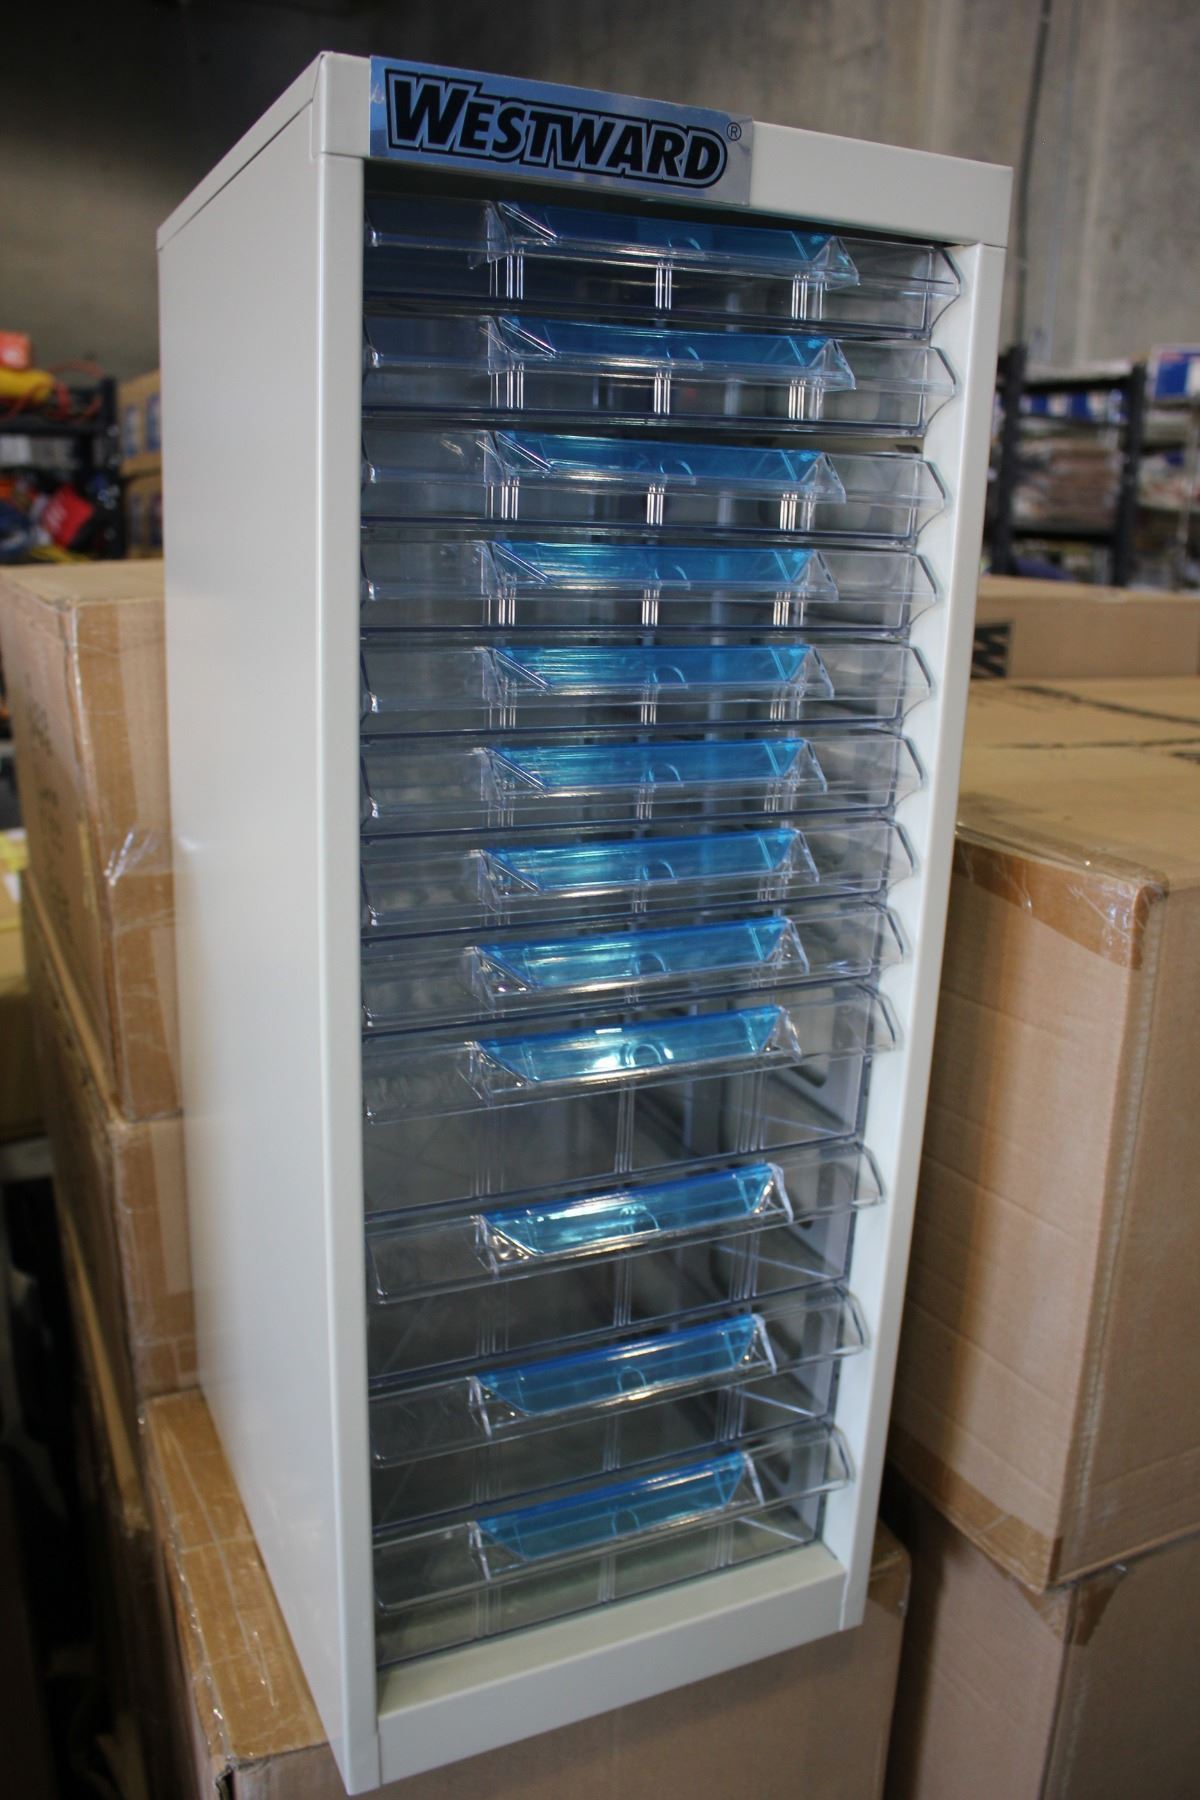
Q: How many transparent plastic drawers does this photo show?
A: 12